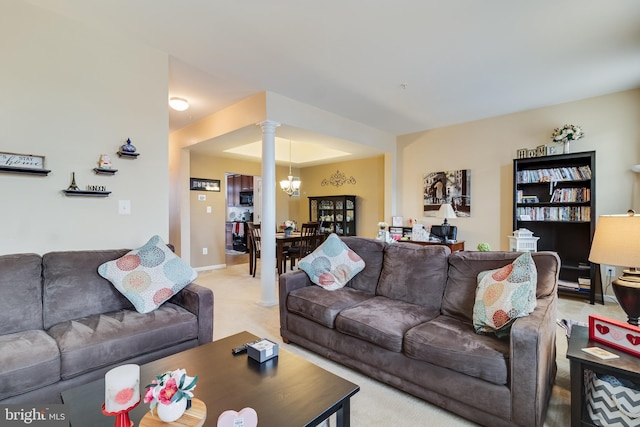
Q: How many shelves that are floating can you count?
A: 4